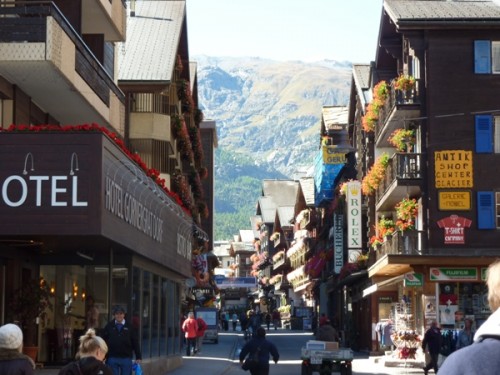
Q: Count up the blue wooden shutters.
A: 3